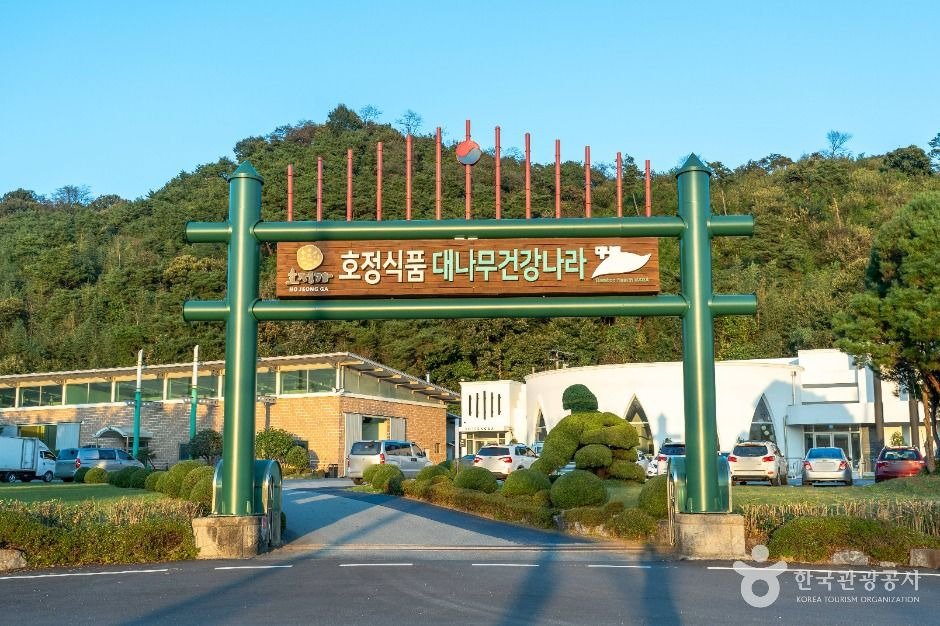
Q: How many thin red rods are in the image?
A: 13